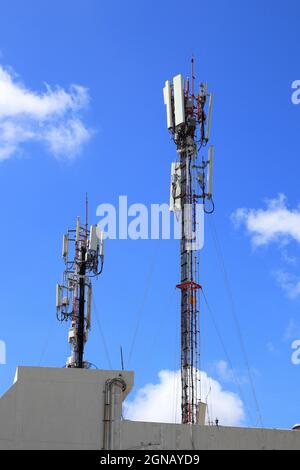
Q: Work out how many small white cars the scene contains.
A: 0